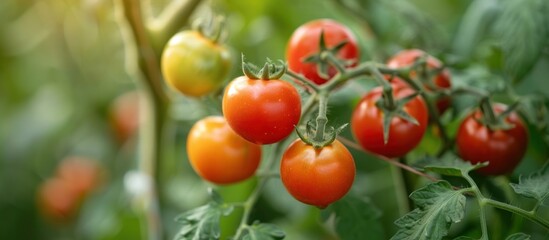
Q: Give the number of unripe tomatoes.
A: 1